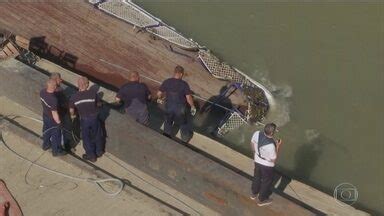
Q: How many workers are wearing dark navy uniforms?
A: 5